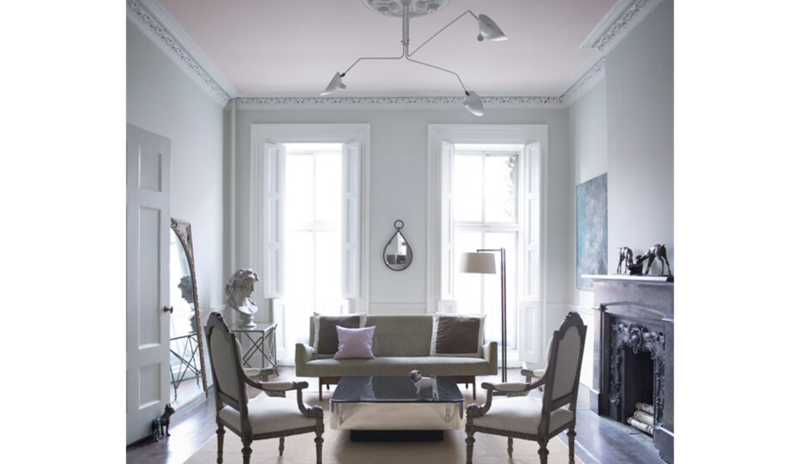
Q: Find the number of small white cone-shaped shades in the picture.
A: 3